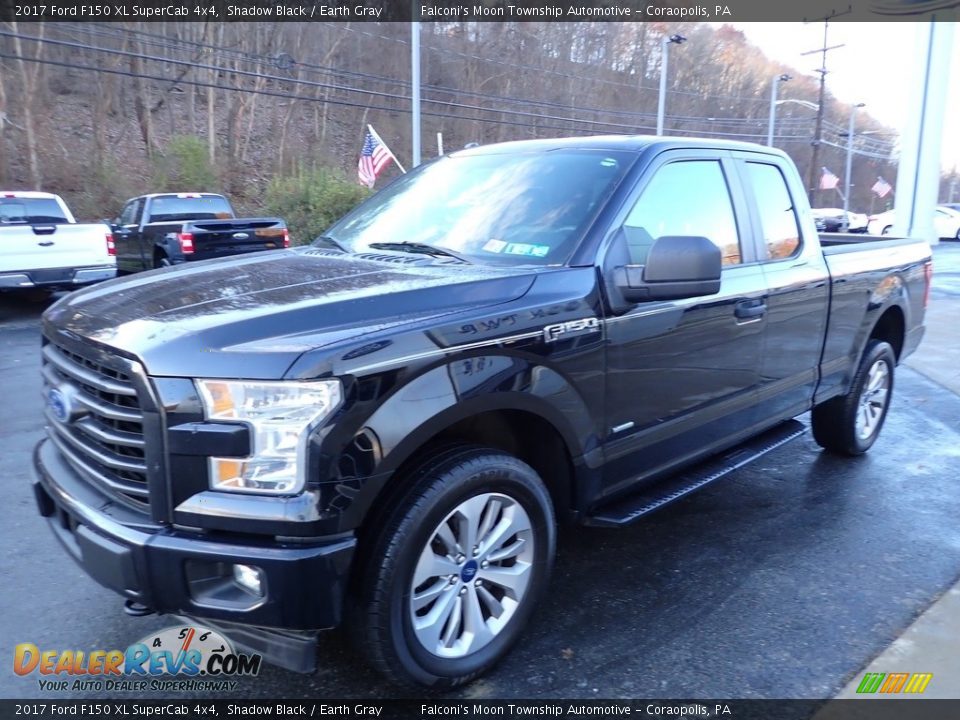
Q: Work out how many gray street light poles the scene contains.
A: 4